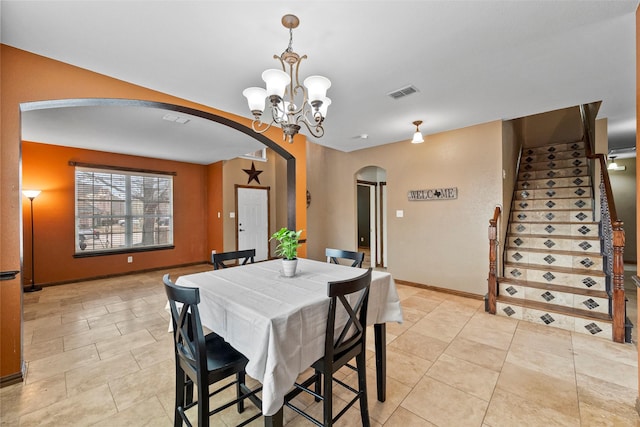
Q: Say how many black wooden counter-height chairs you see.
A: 4